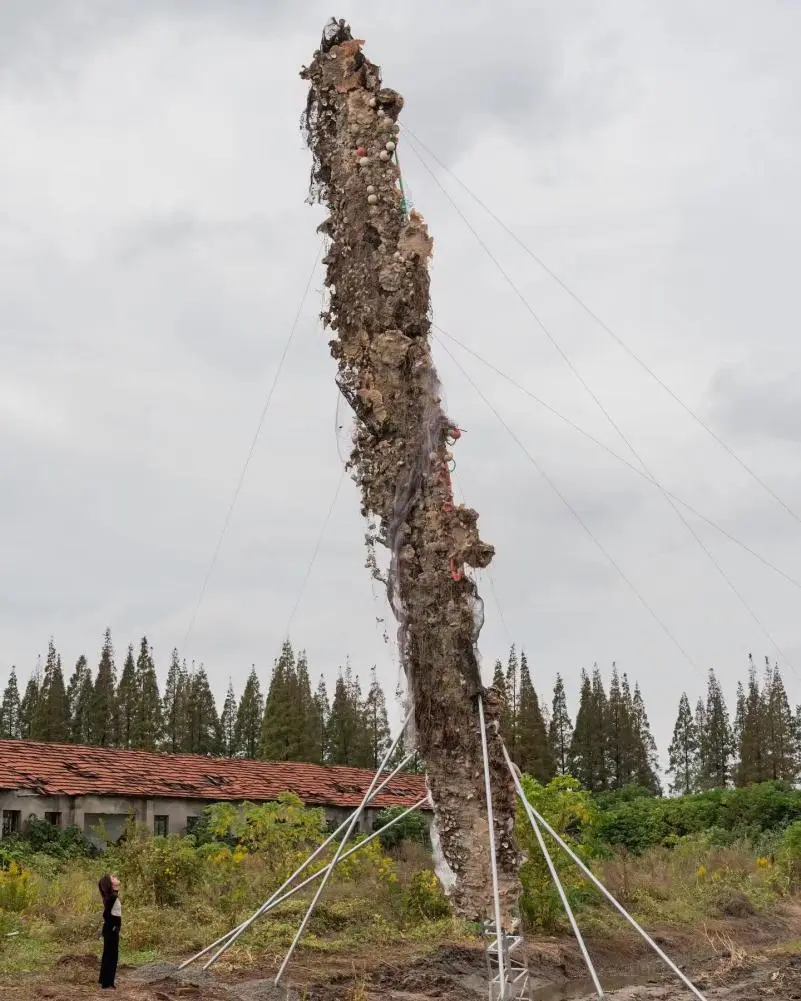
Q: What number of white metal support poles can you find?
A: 6